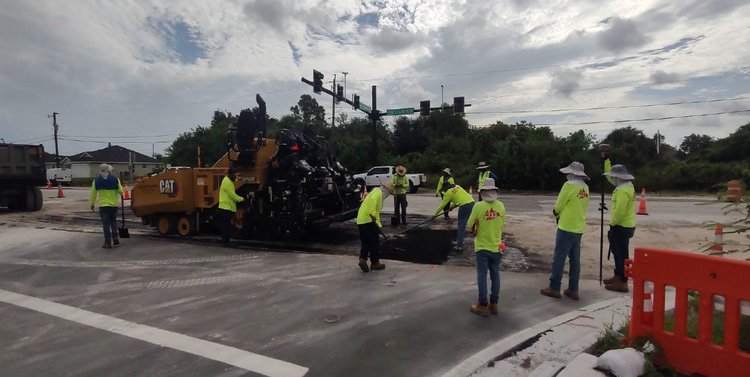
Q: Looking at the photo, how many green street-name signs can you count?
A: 2